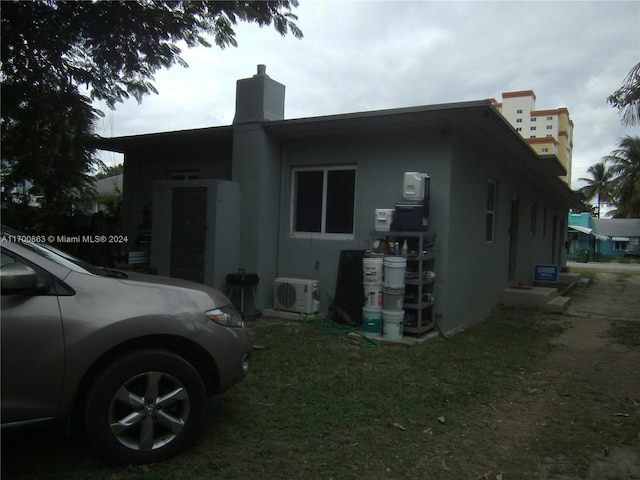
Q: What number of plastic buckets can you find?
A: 6